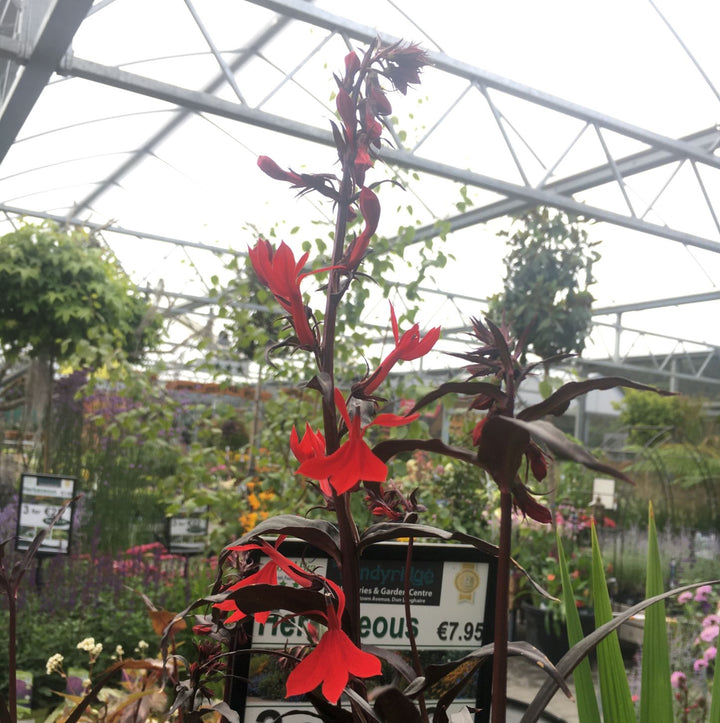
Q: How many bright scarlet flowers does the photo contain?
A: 6